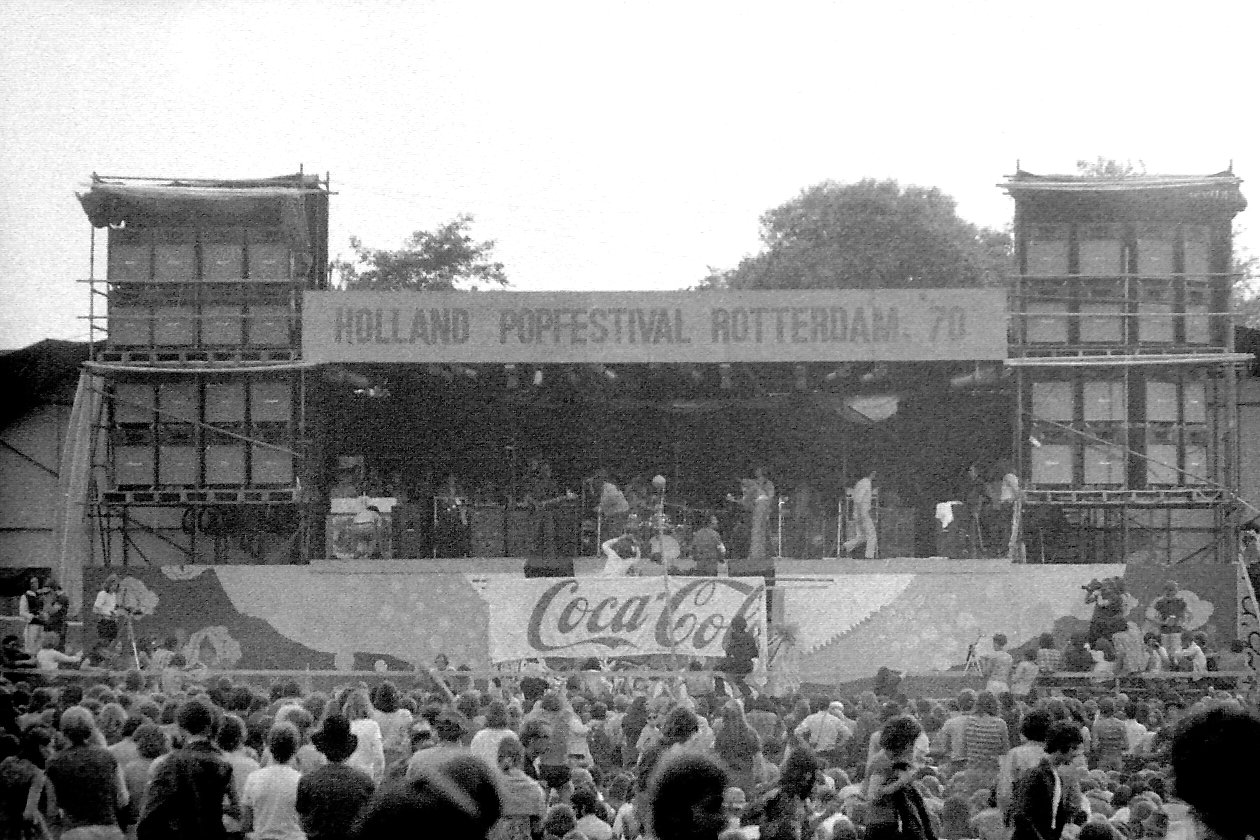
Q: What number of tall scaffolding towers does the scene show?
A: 2